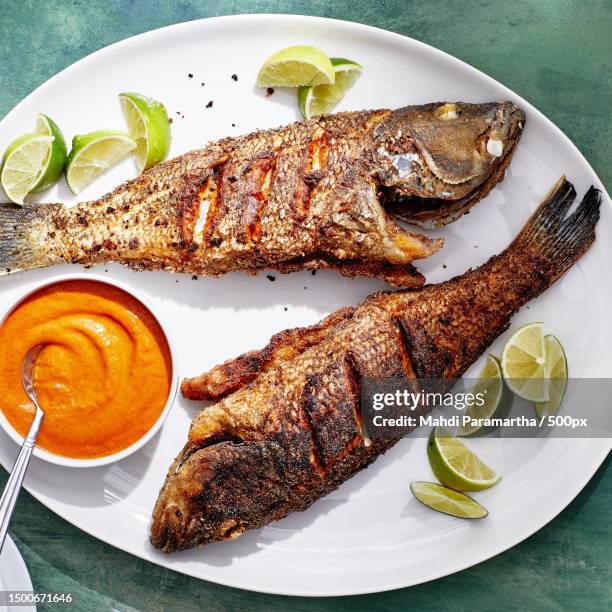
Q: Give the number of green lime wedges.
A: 11